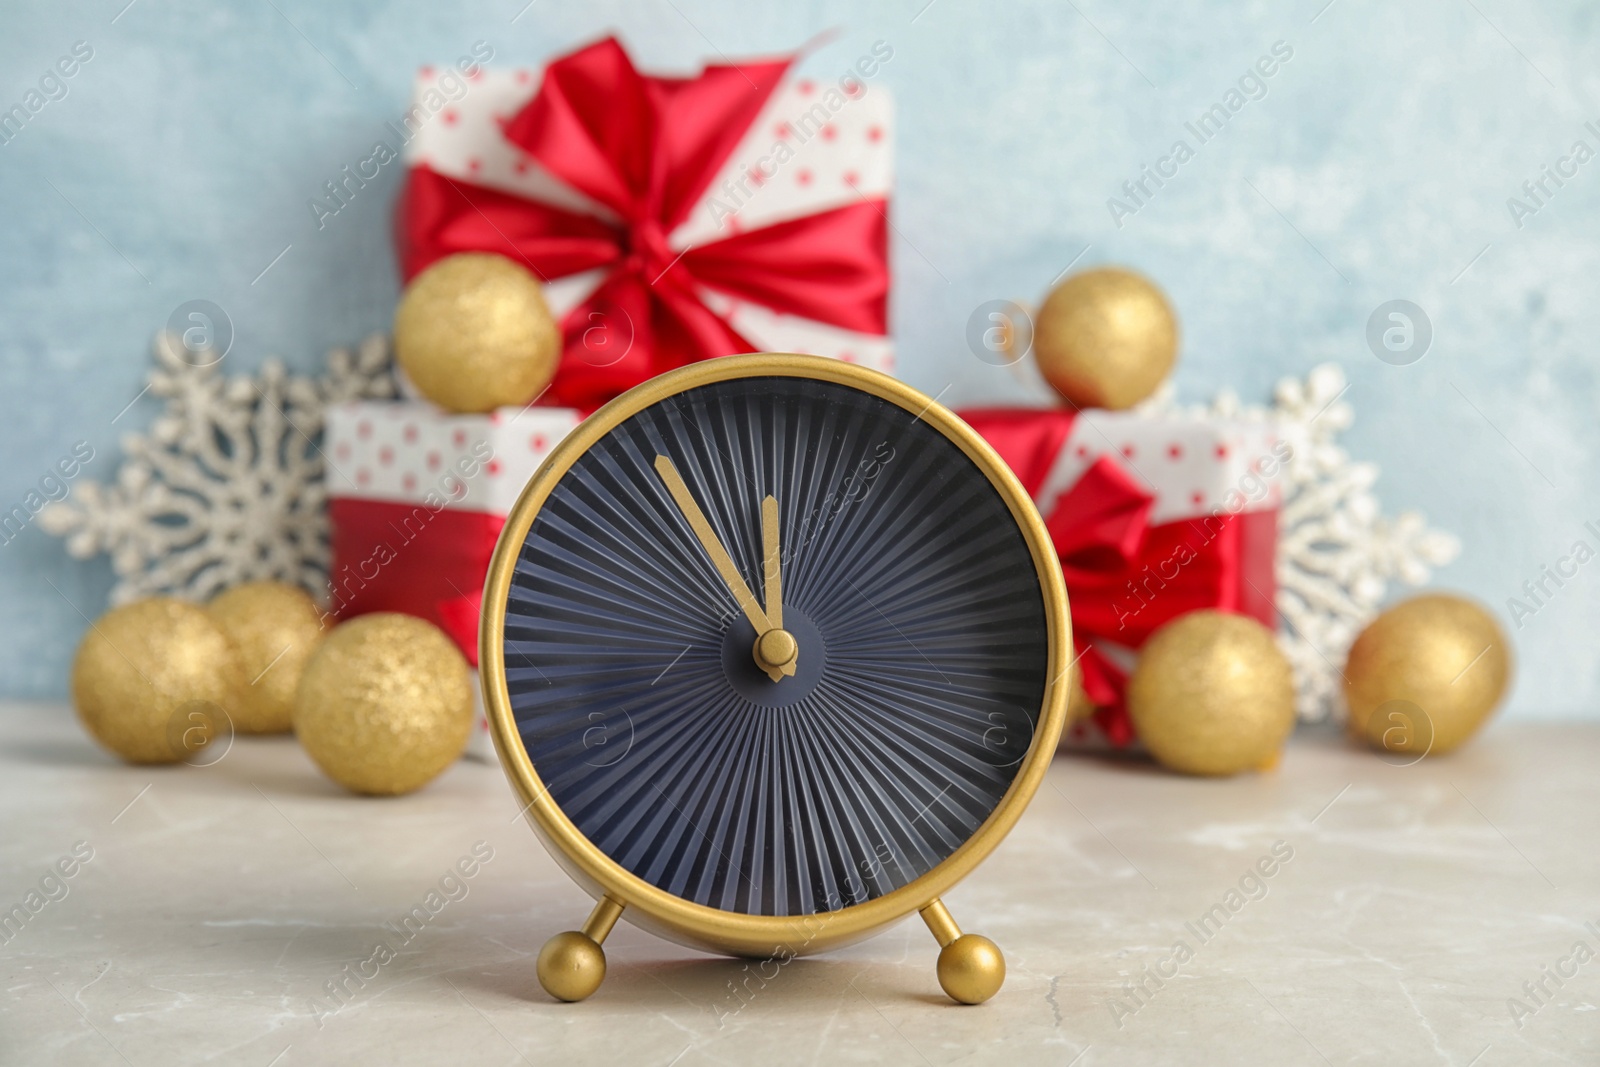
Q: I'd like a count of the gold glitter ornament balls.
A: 7